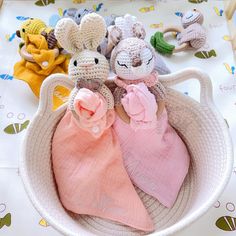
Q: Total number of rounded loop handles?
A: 2